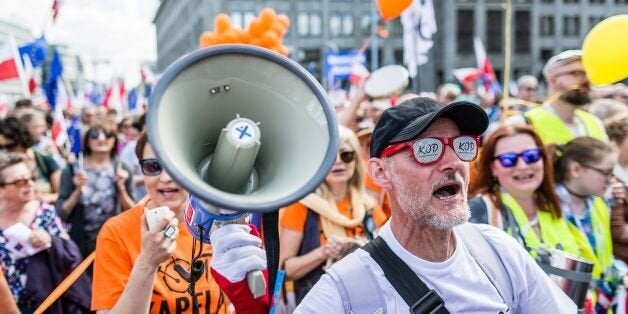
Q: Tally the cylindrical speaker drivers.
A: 1